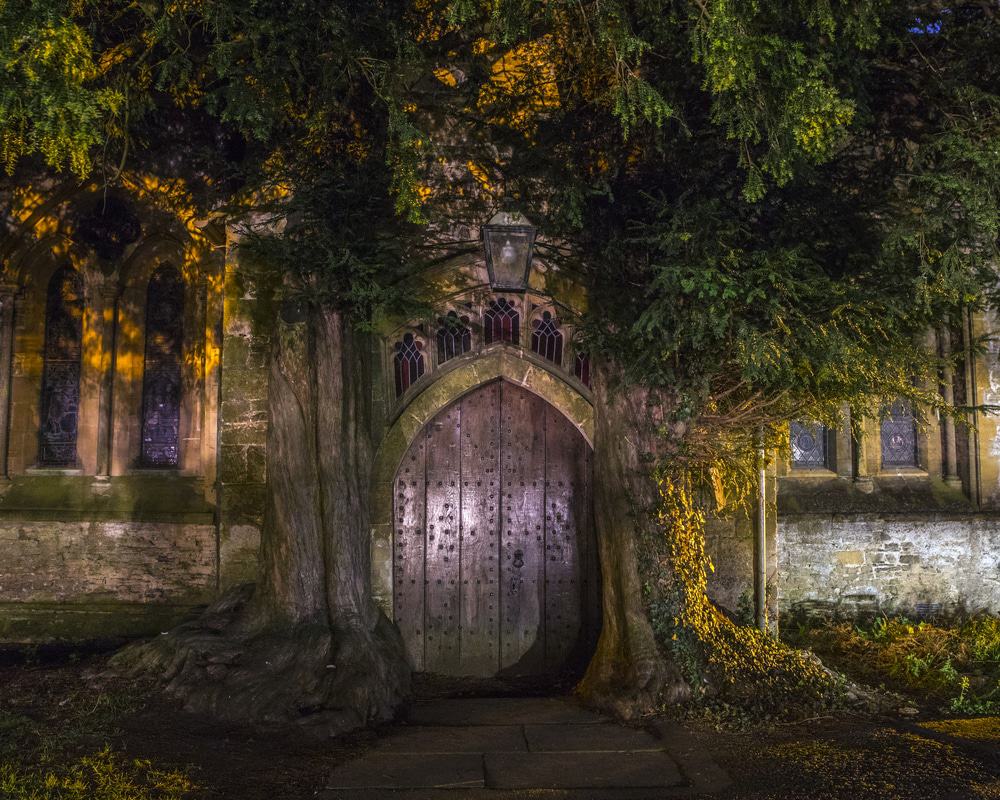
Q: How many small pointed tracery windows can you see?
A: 5